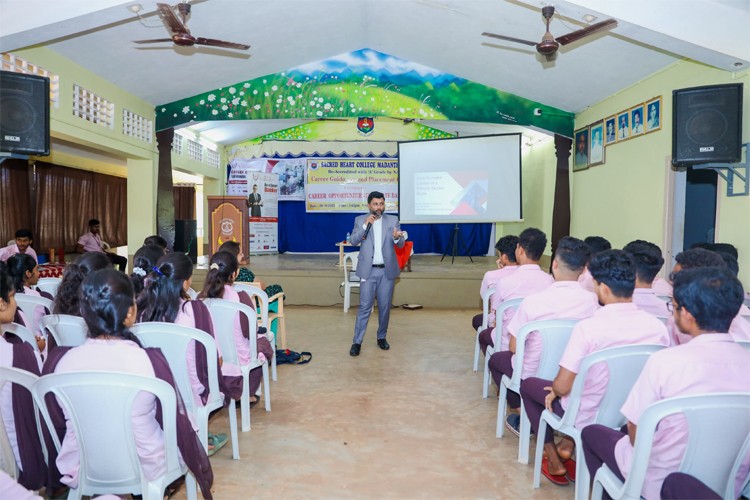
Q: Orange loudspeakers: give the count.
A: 0